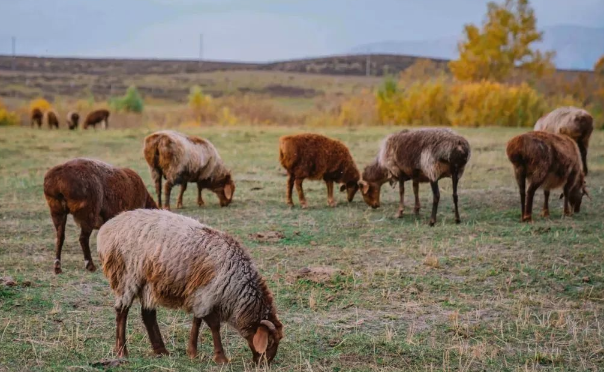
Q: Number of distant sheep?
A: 4